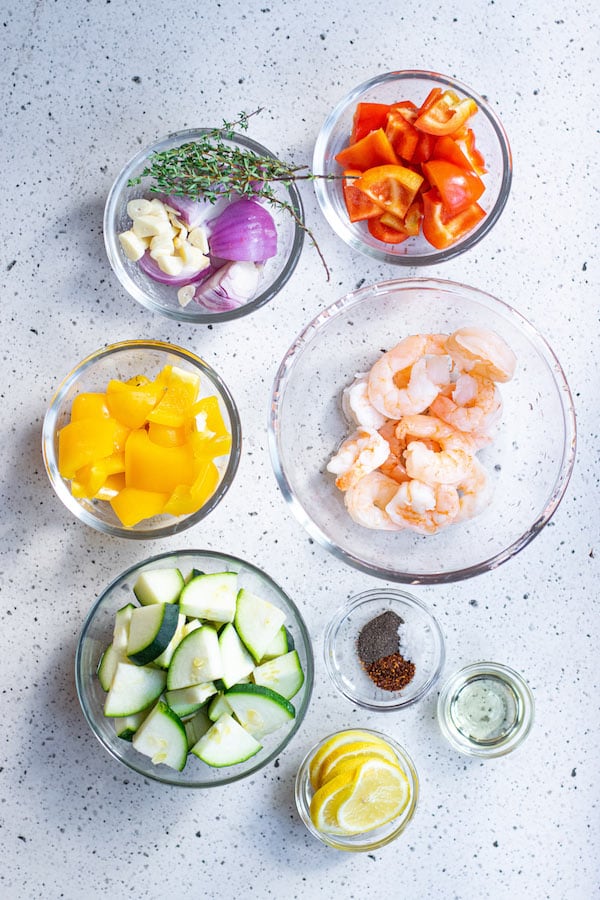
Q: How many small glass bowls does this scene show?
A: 3